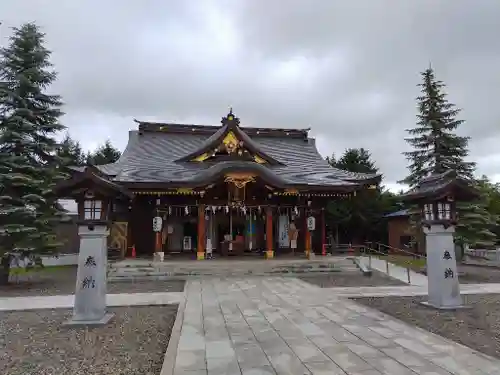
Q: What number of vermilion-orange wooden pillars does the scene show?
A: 4